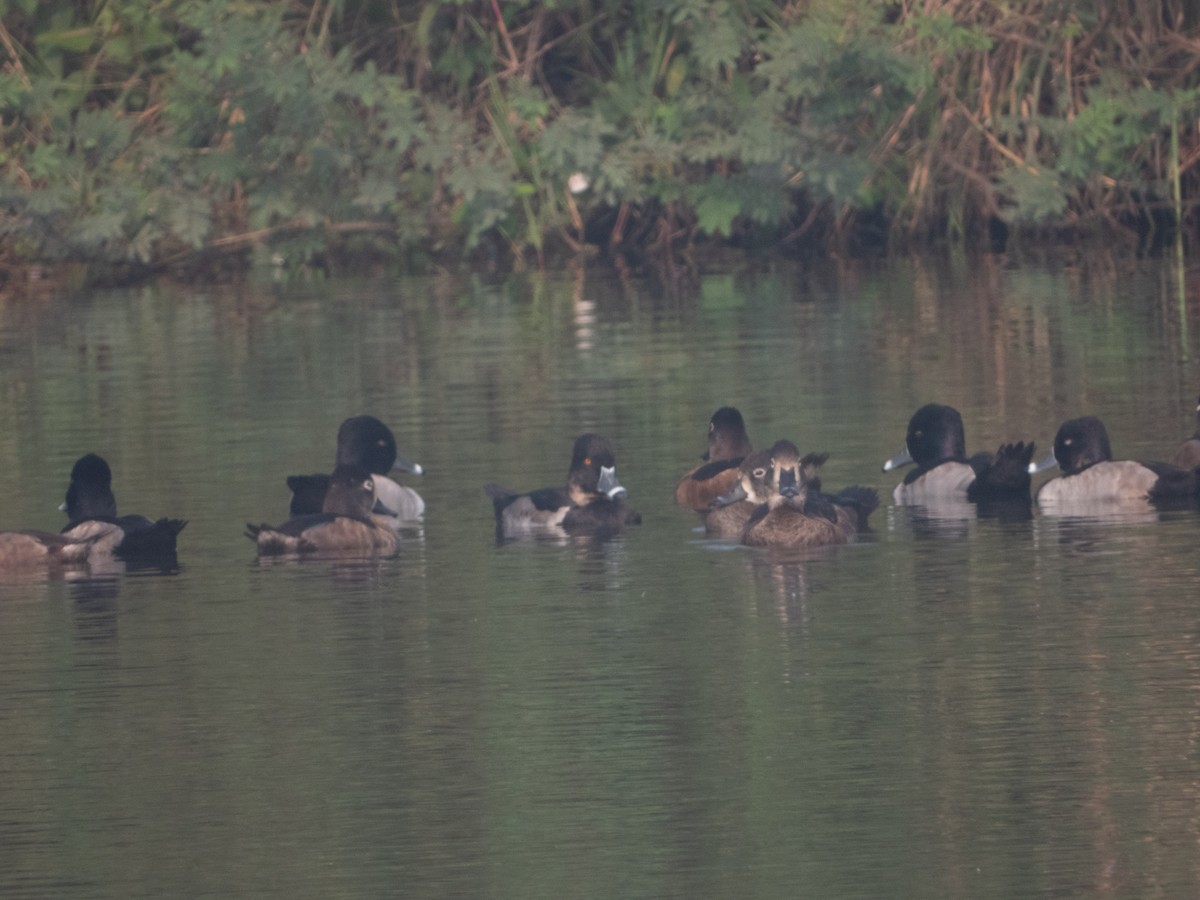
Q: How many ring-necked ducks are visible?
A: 11